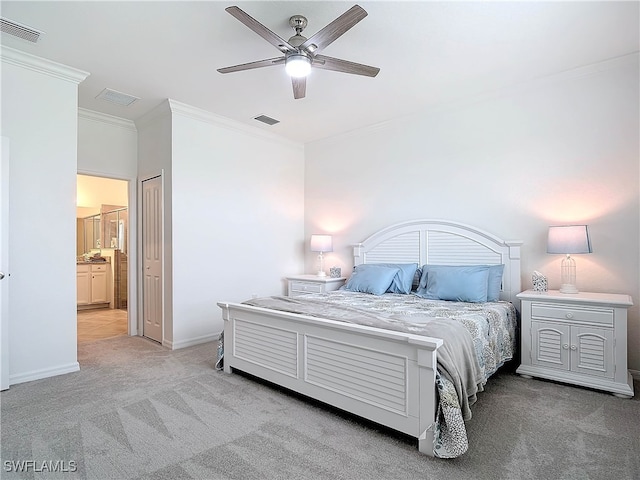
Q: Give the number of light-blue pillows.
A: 4